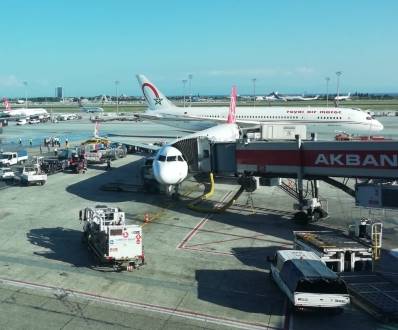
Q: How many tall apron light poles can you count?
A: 7